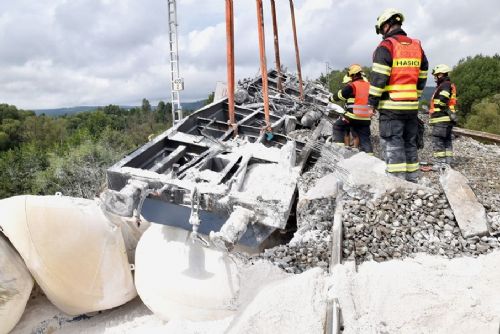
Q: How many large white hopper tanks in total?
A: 3